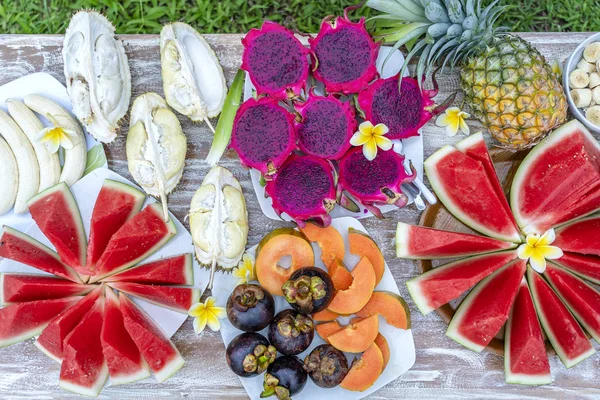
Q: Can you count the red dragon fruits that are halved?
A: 7